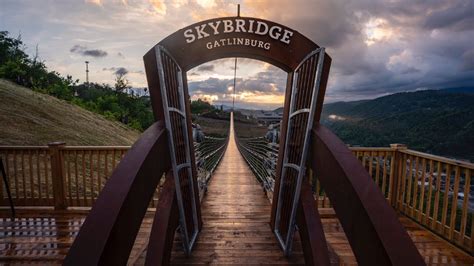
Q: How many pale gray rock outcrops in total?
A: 0